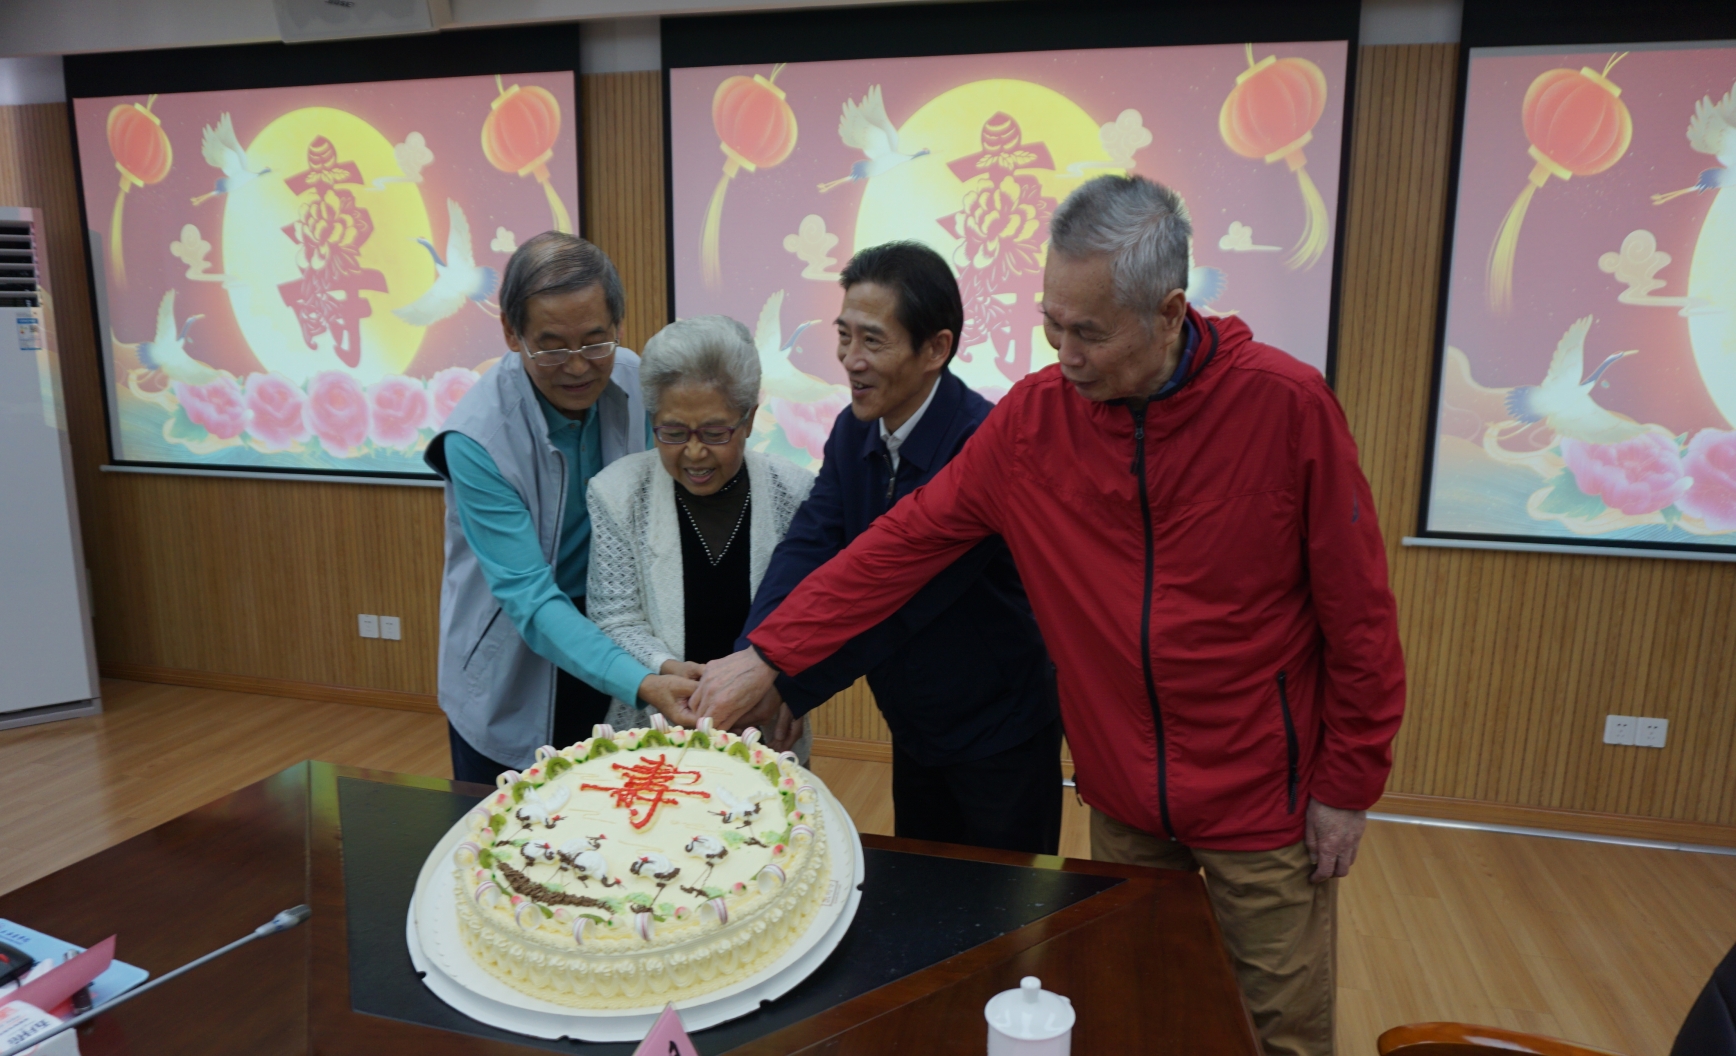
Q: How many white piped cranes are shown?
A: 7